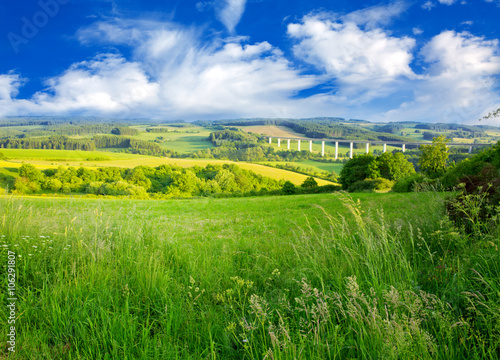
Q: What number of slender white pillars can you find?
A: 12